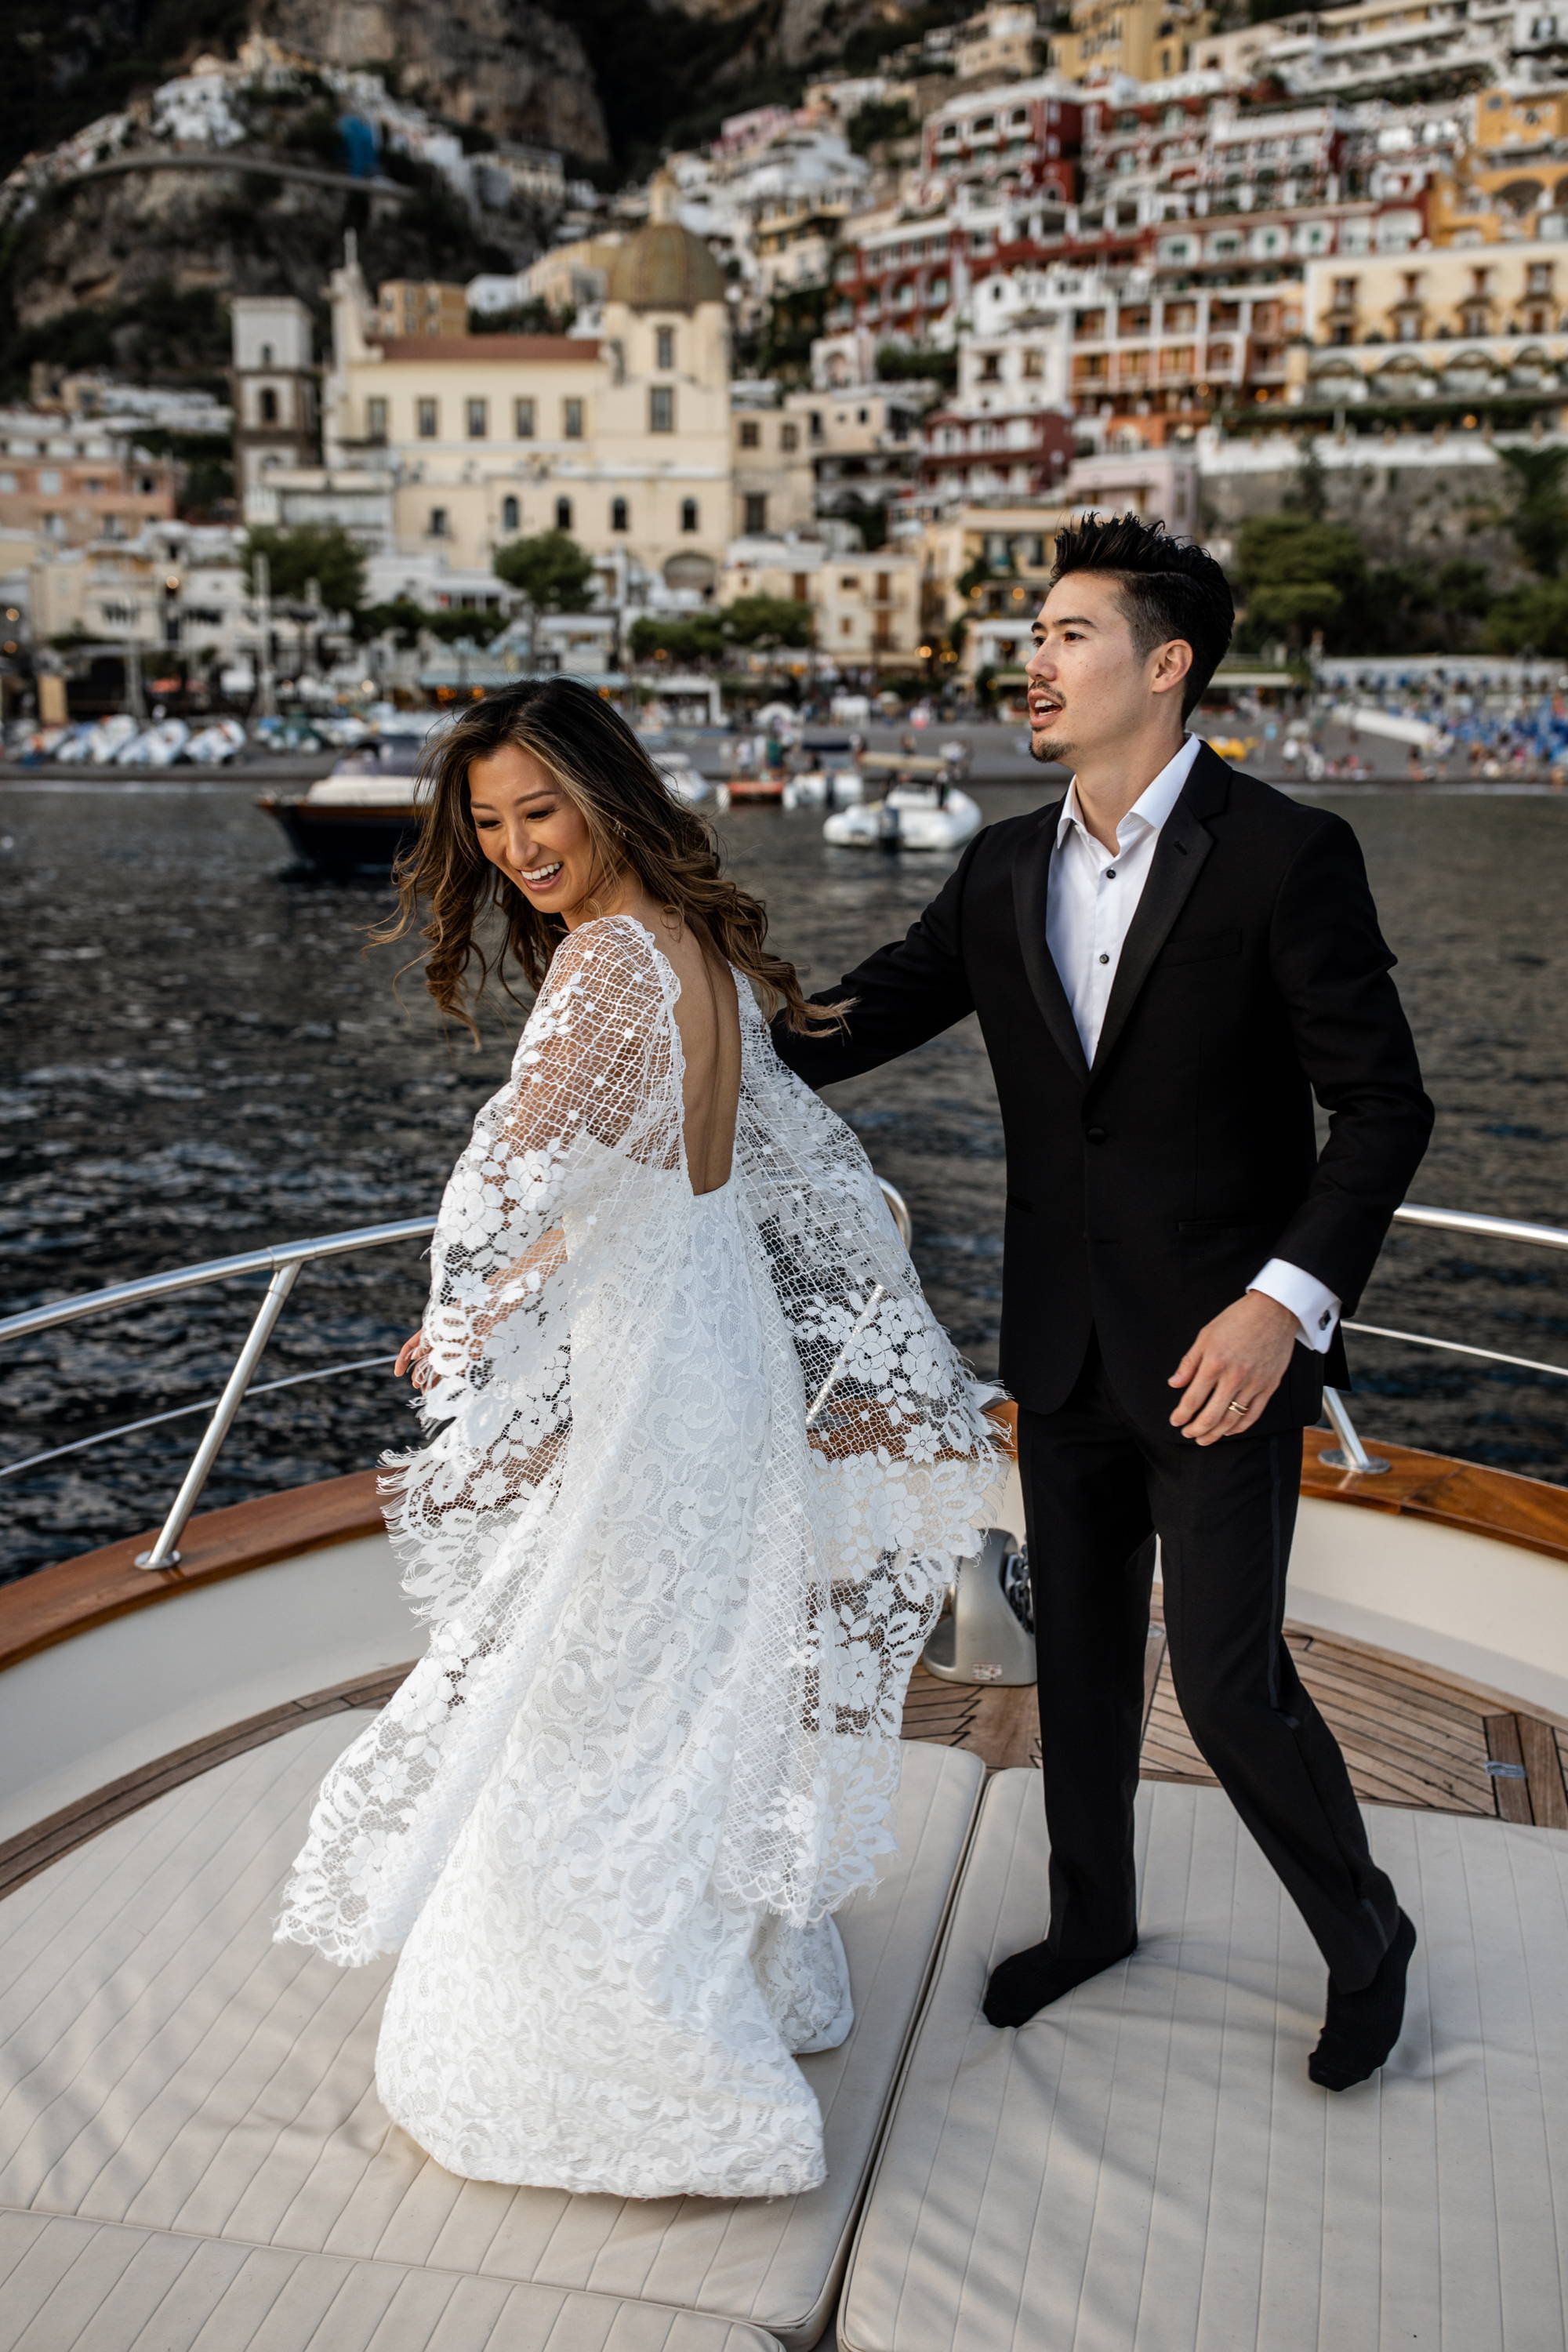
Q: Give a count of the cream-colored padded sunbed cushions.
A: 3